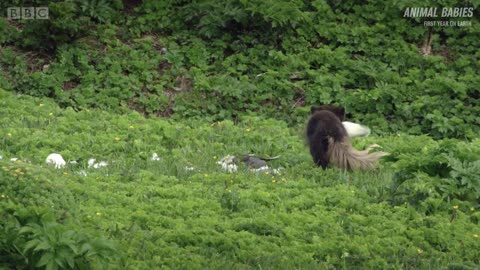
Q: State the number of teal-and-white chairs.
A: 0